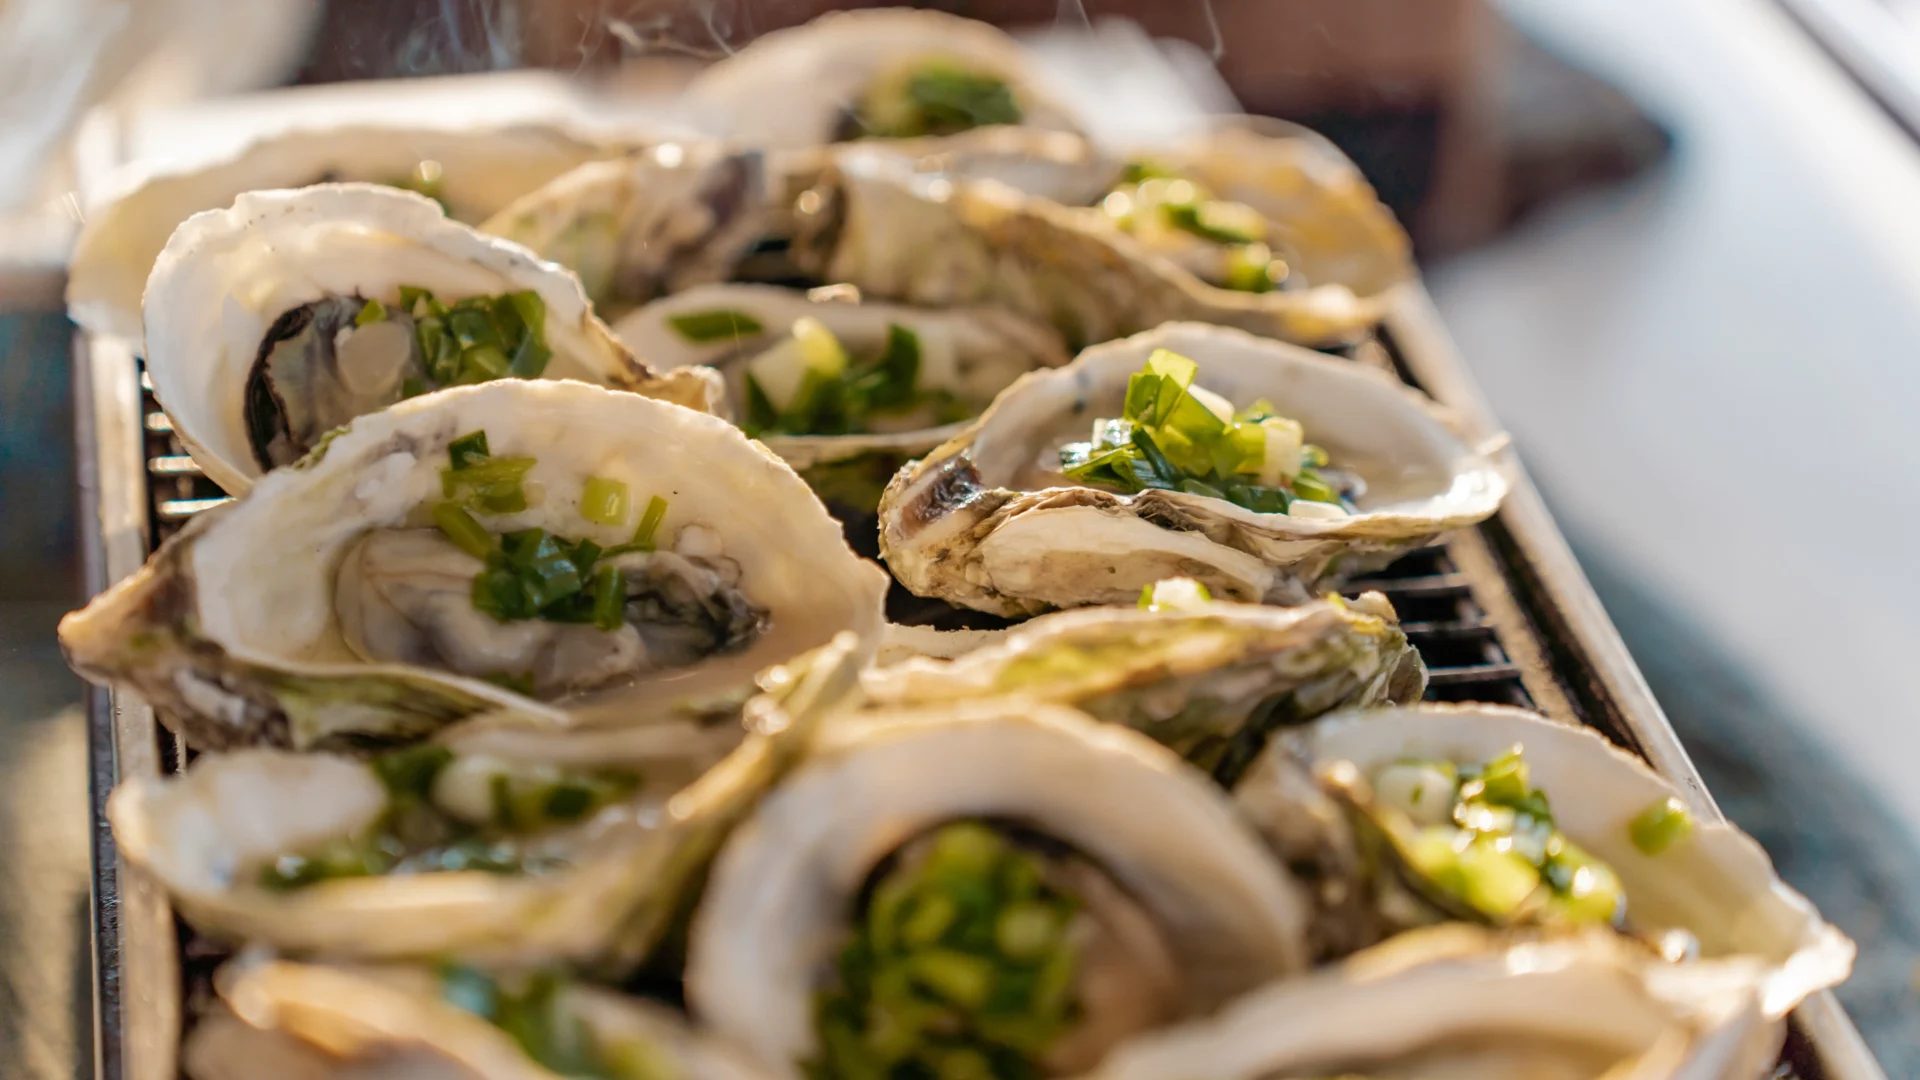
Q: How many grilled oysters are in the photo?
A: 13